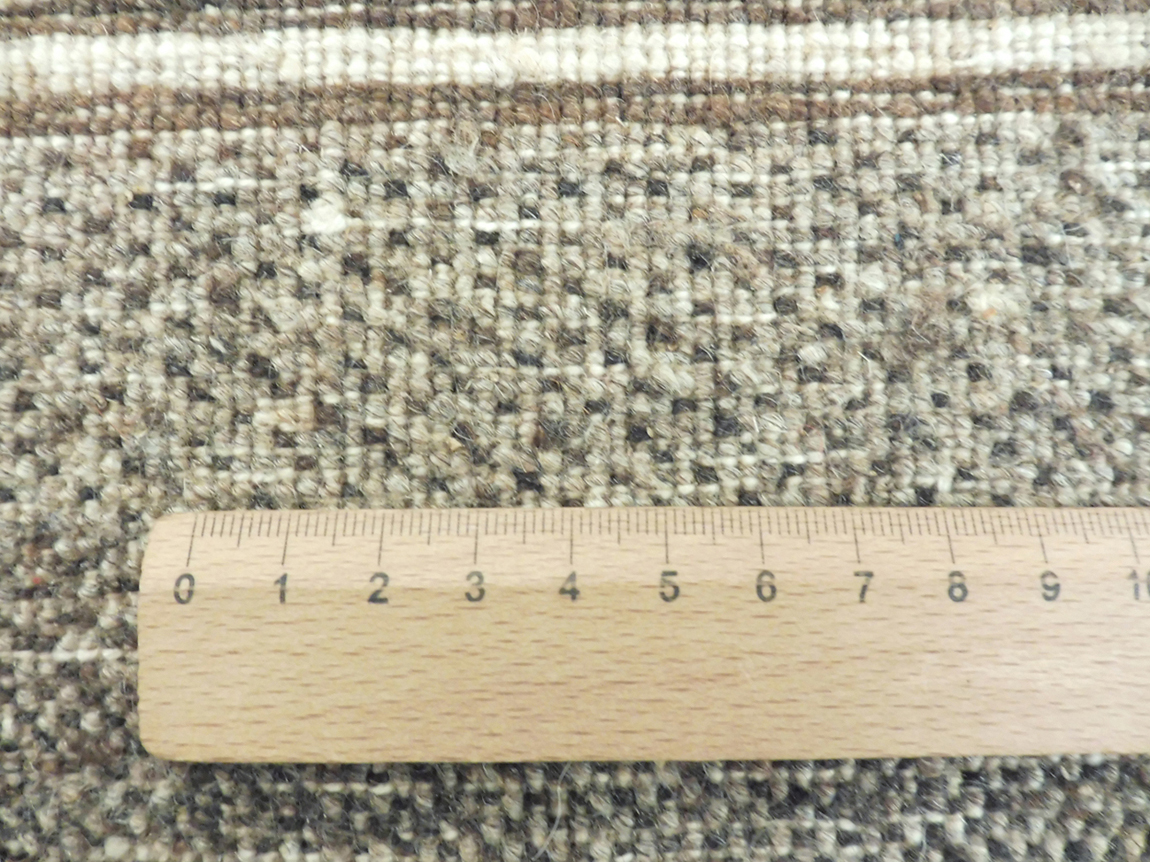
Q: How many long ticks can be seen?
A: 11